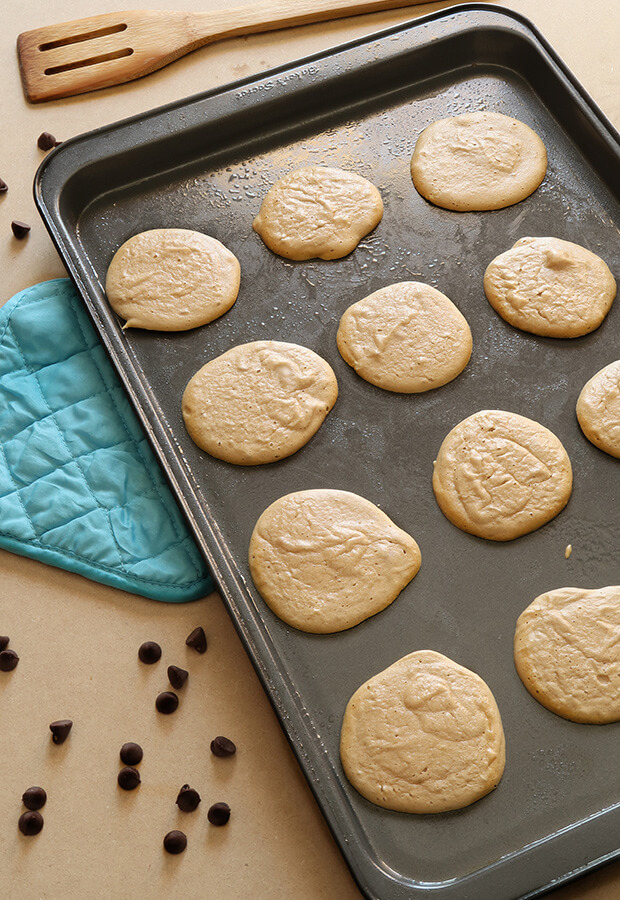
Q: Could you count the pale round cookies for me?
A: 11